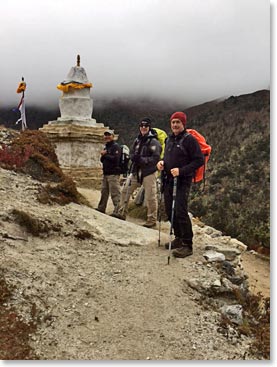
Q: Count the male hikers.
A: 3